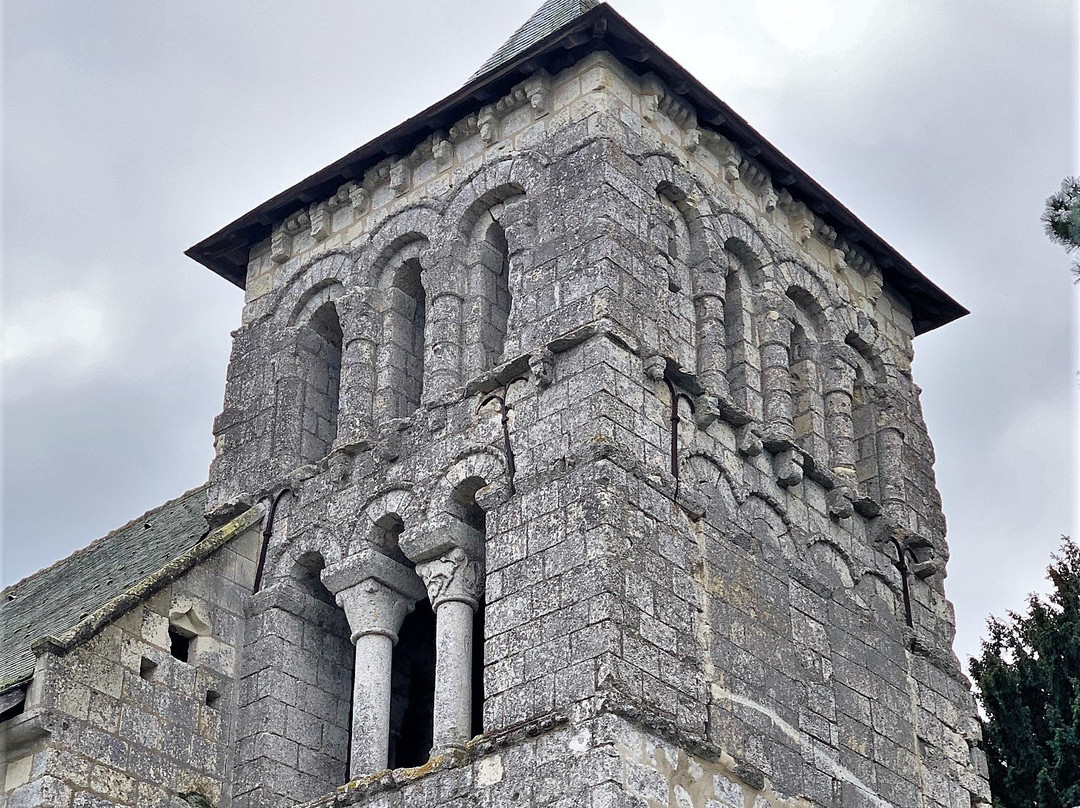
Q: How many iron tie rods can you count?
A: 4